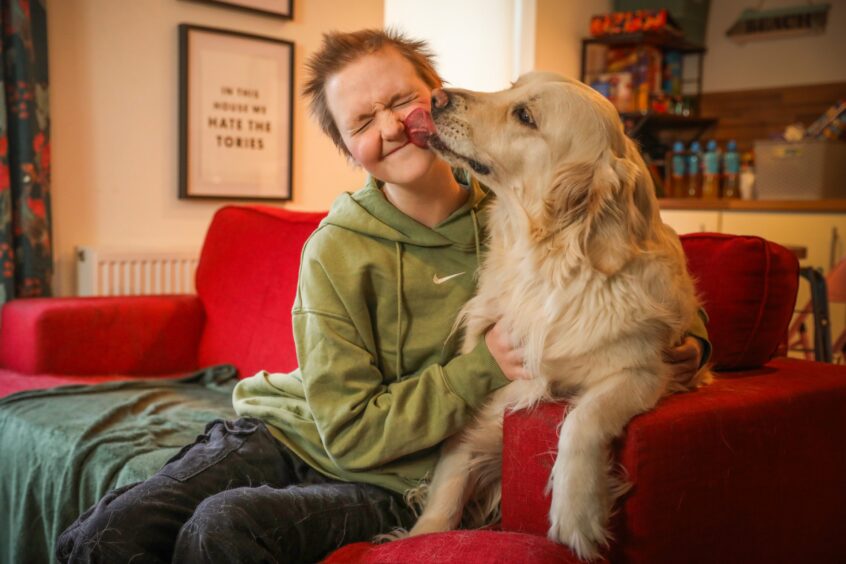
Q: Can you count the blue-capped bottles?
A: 4